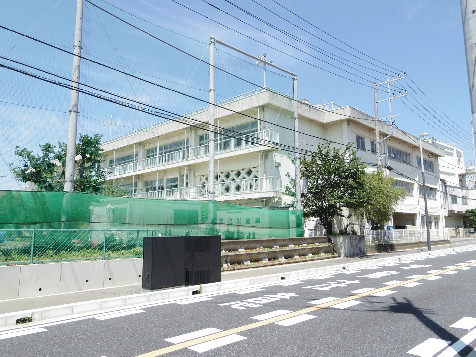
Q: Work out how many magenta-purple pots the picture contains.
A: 0